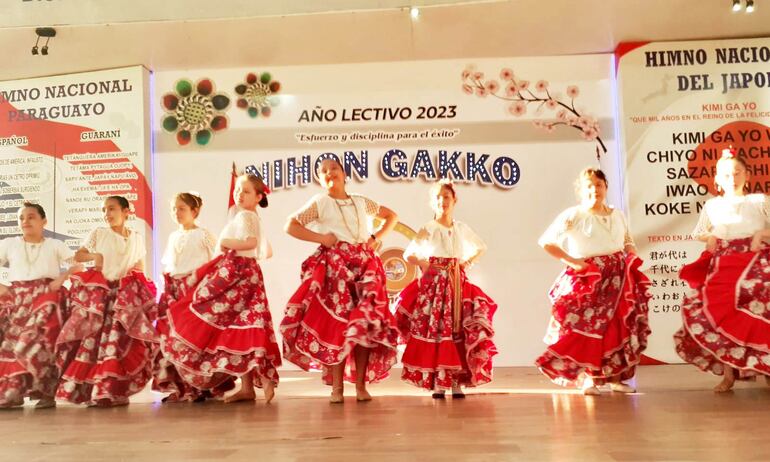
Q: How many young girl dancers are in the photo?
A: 8